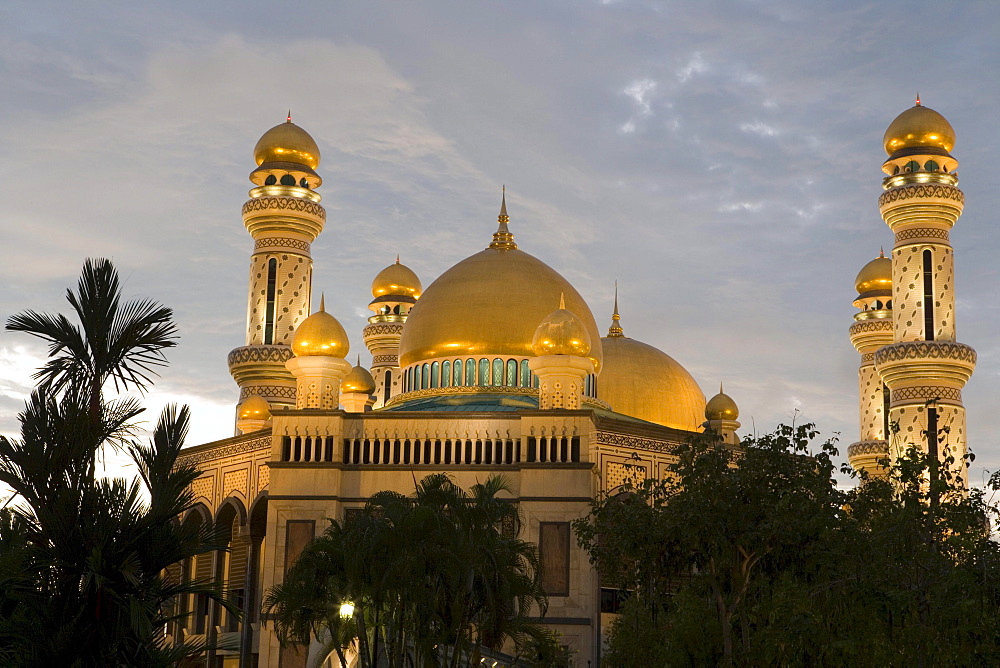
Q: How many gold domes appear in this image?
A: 11